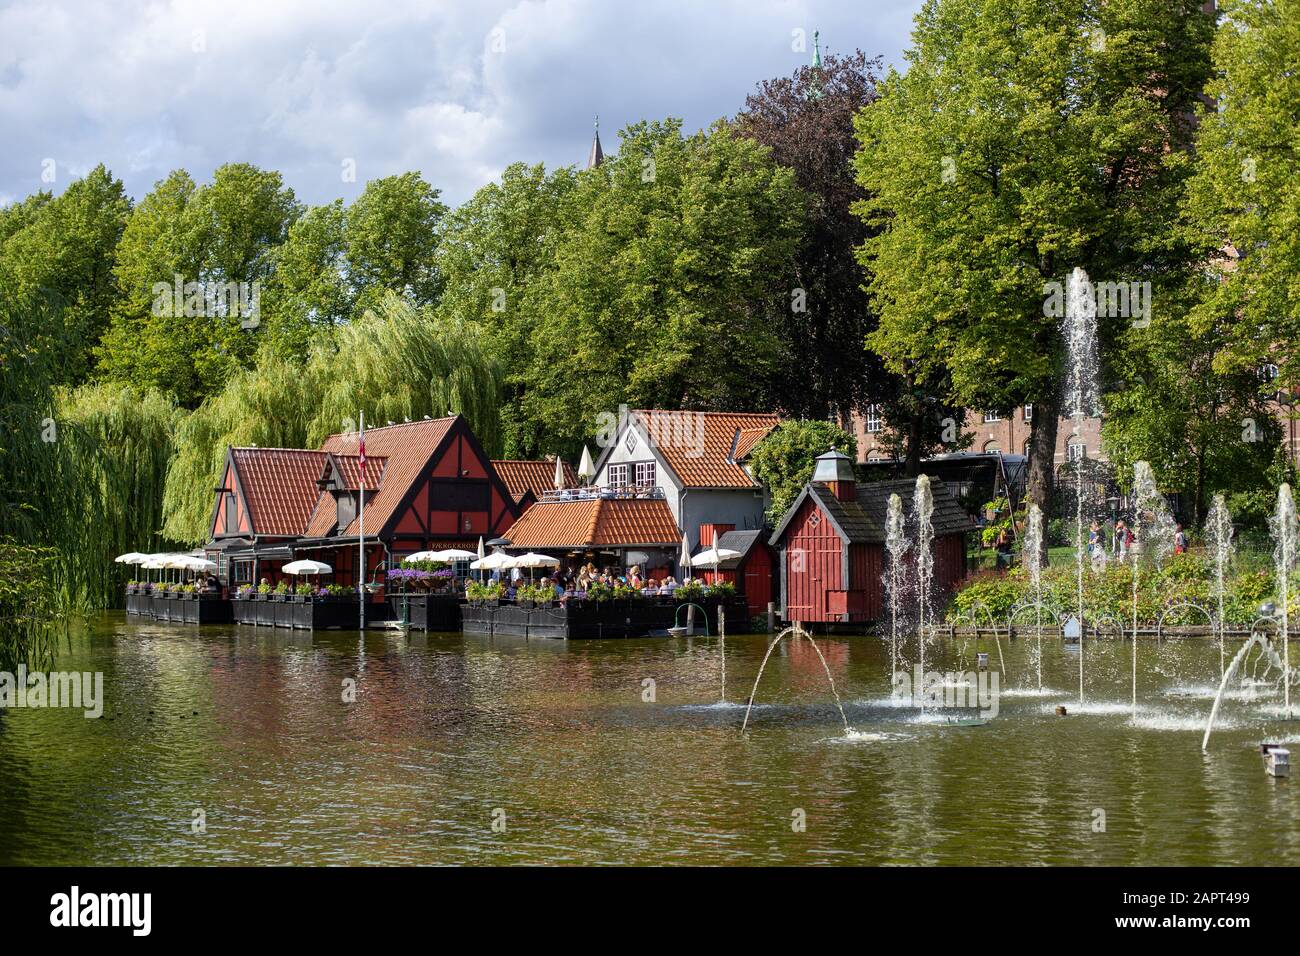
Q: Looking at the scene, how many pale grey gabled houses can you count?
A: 1